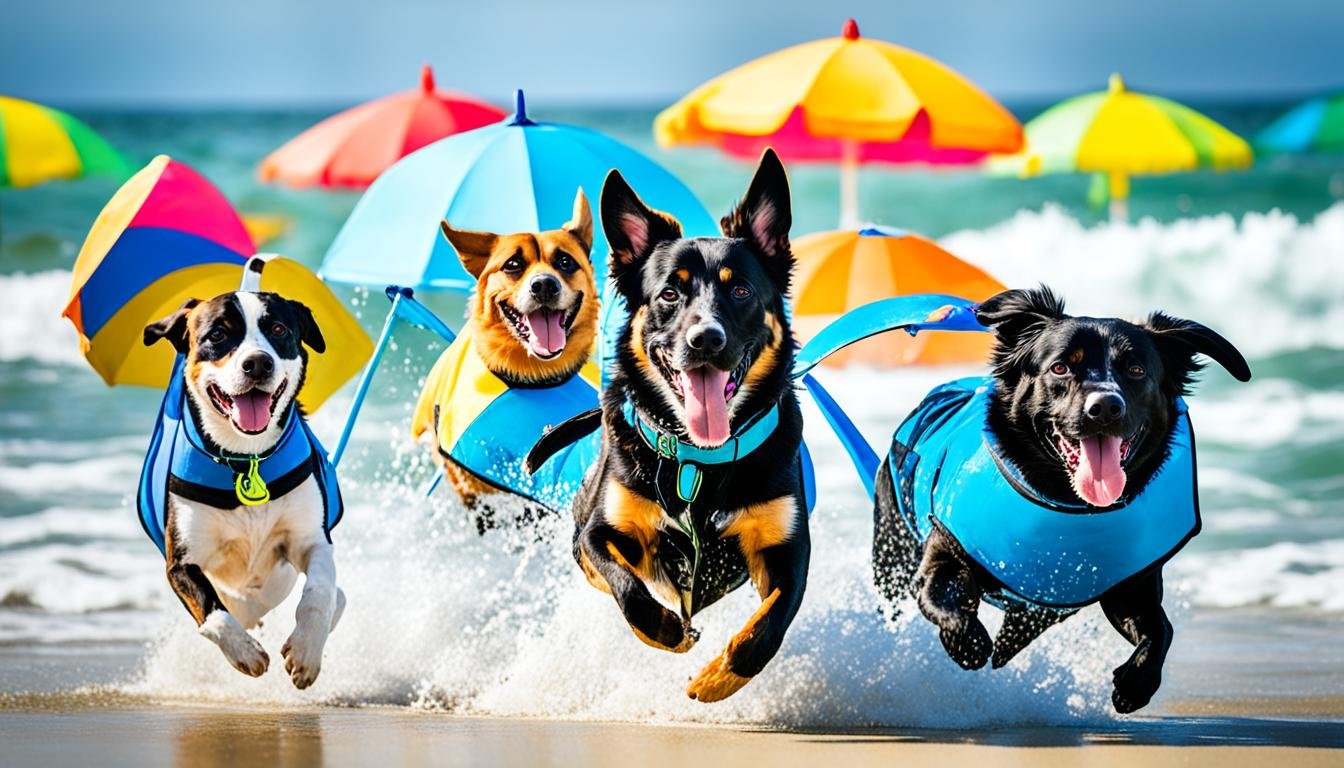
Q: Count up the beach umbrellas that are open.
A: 8